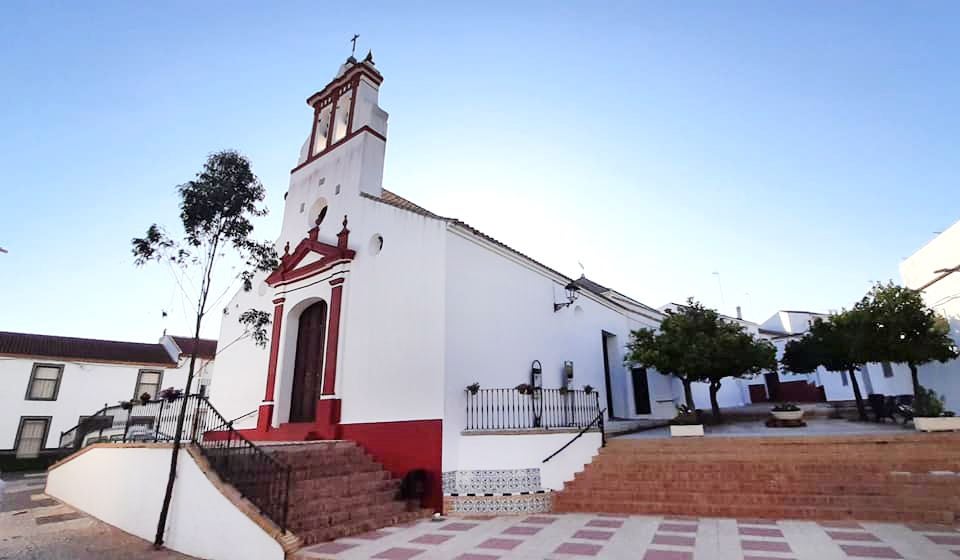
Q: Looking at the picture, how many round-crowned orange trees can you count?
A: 4